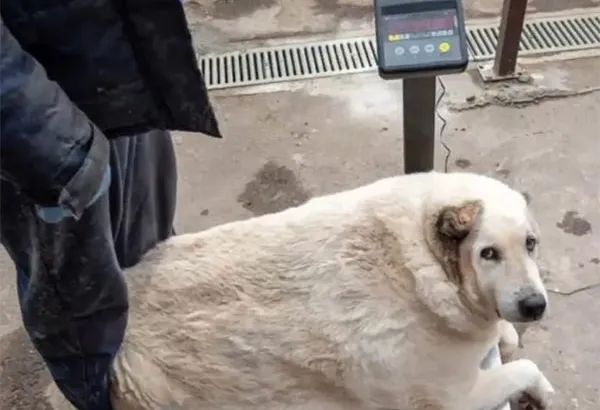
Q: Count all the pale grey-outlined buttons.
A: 3